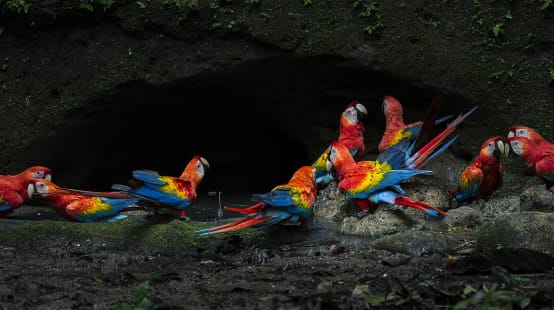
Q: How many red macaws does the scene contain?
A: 10